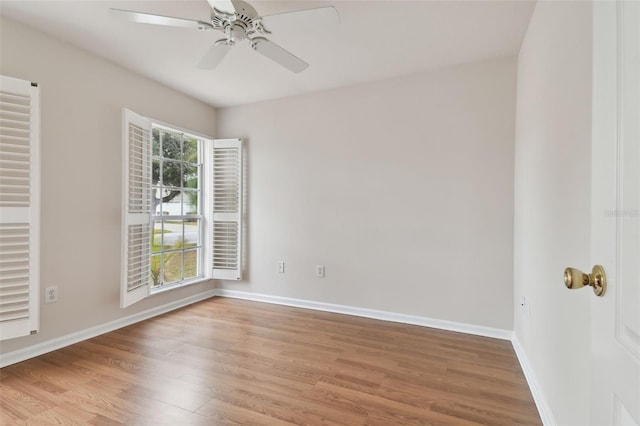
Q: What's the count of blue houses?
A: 0